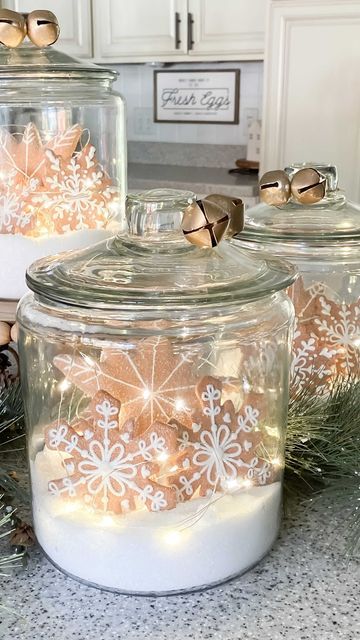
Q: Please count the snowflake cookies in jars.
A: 9